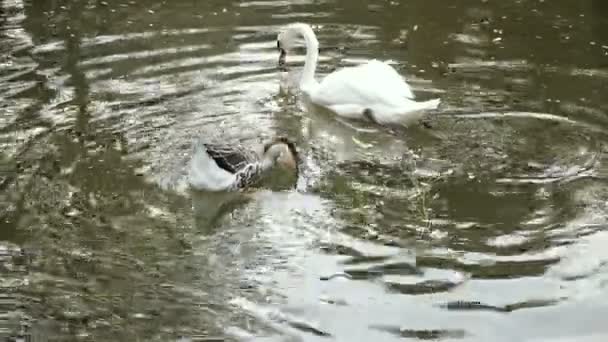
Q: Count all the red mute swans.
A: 0